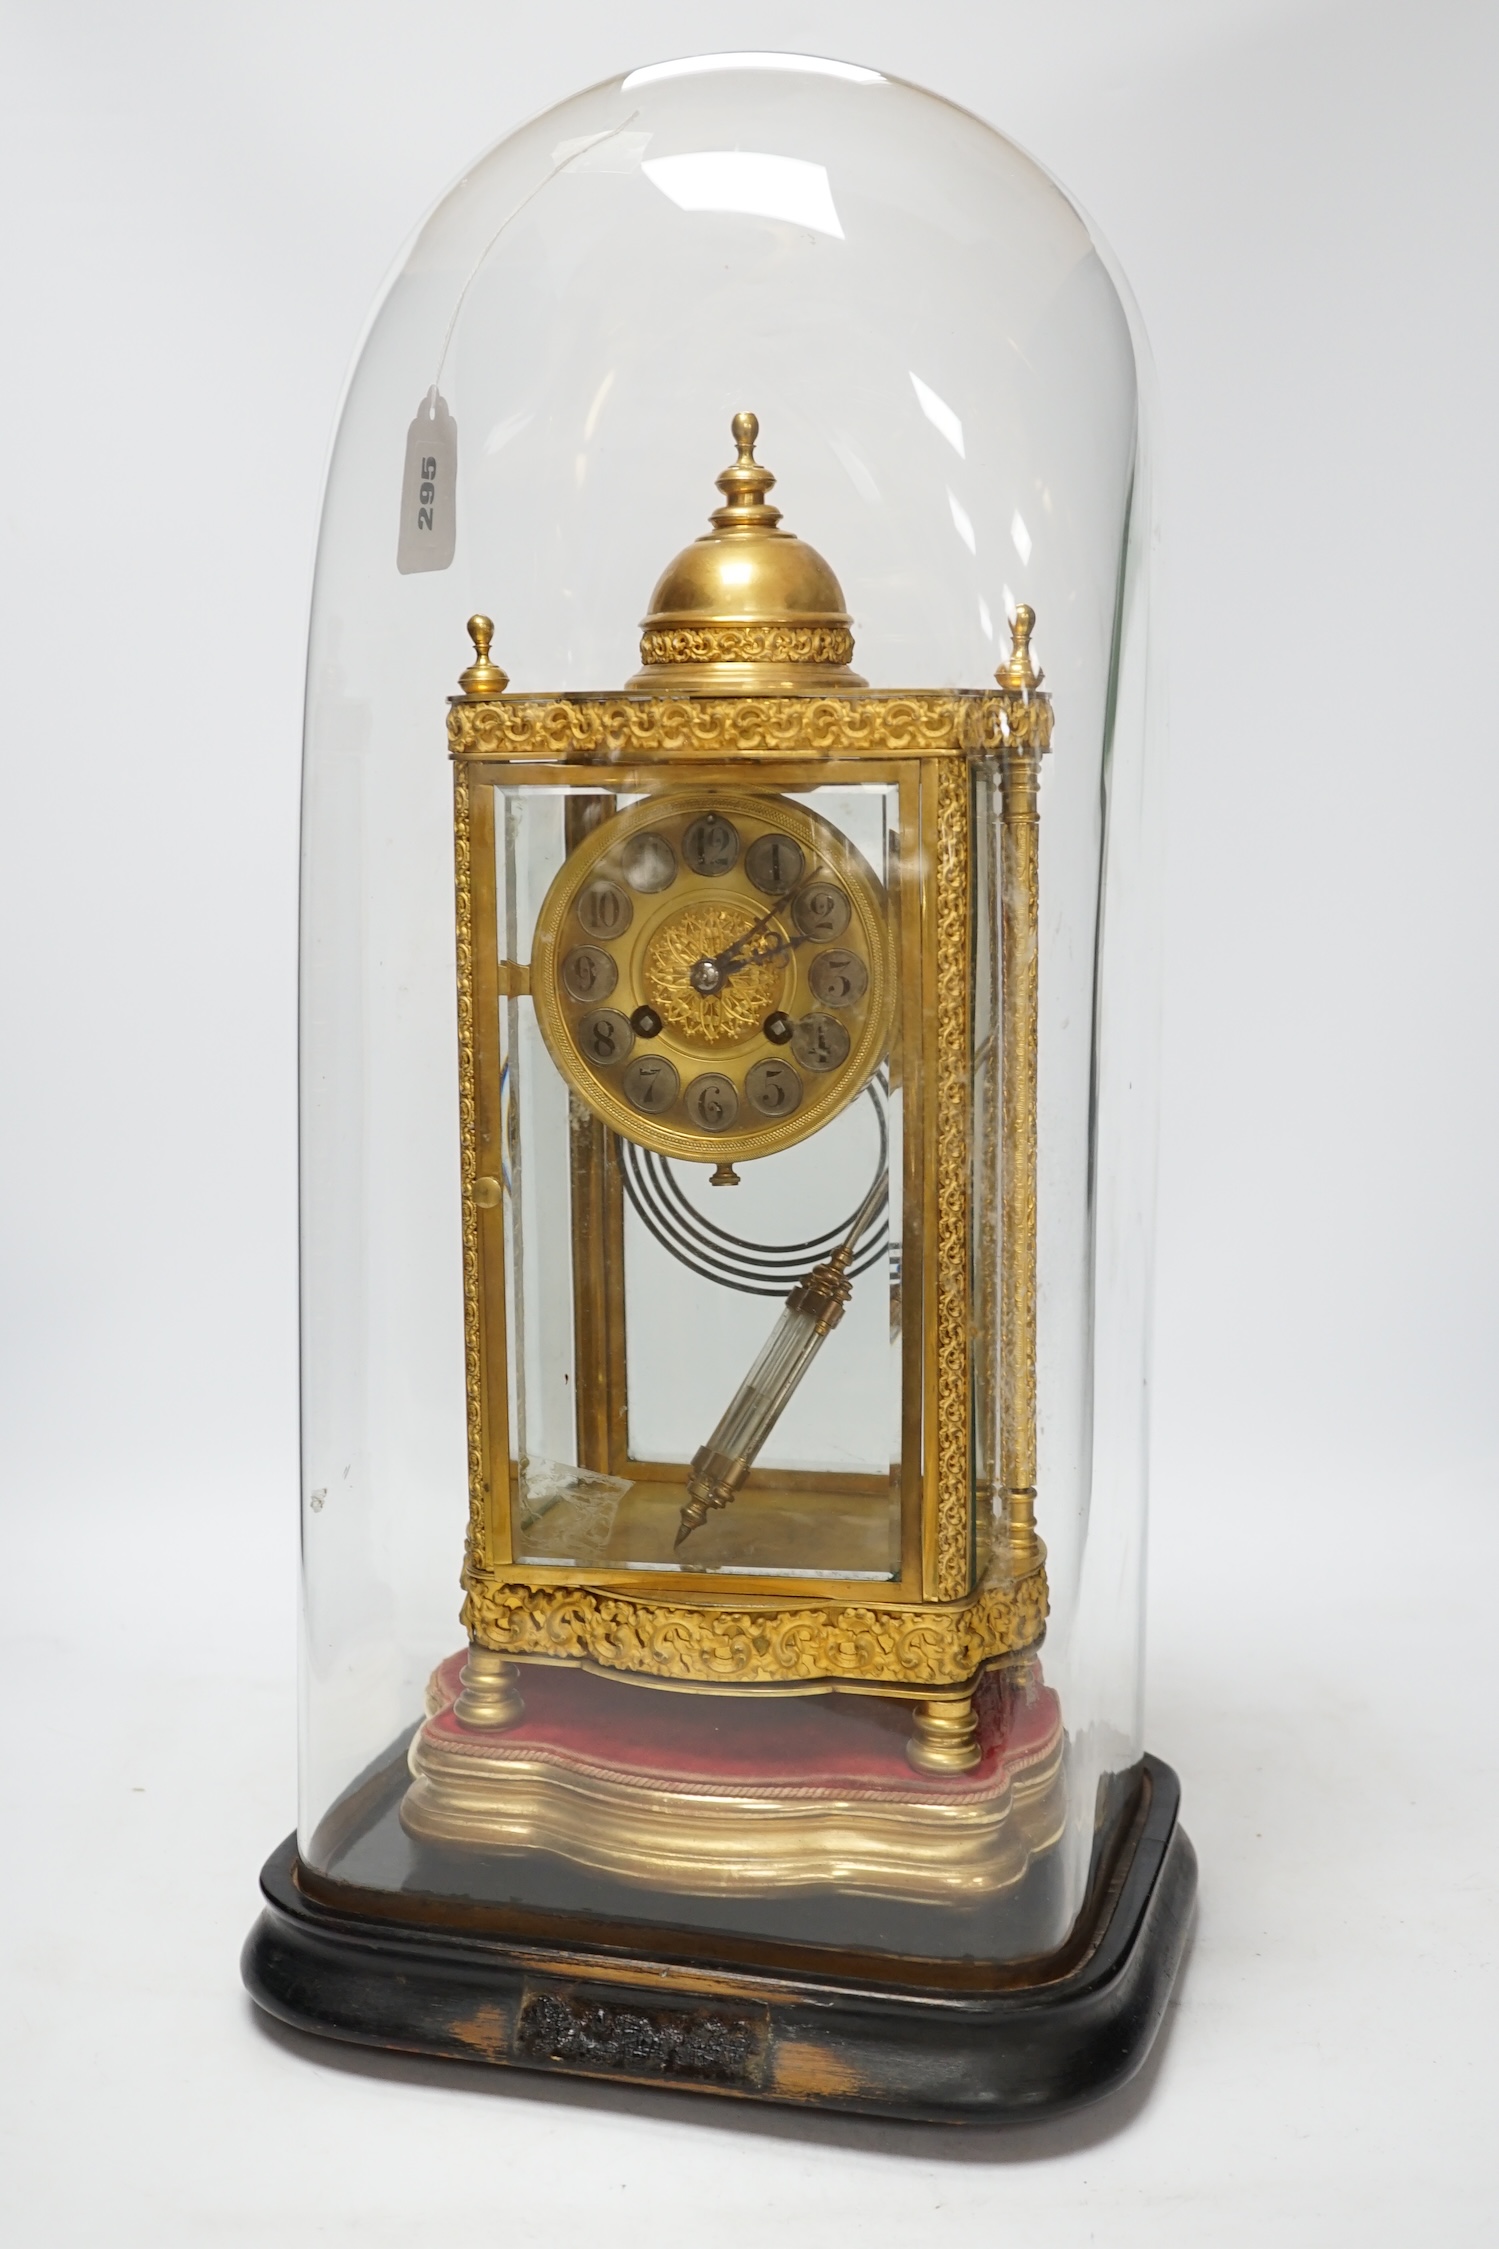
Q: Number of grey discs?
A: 12